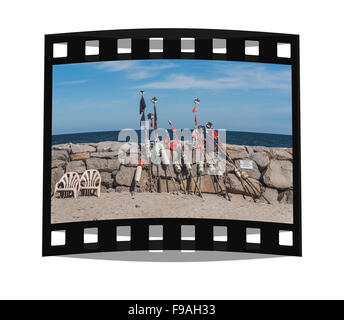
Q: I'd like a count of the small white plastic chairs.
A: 2